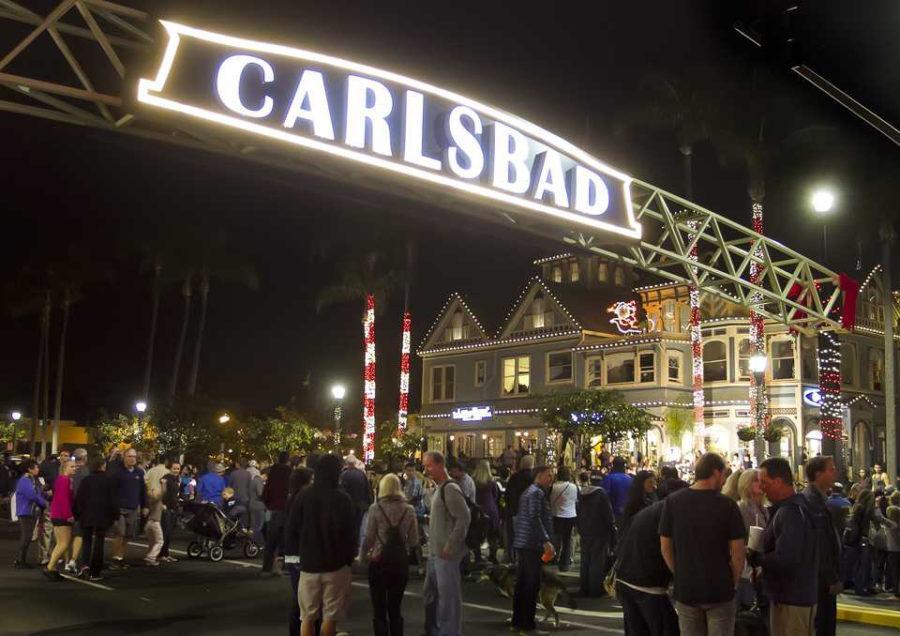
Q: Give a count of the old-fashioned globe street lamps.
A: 5